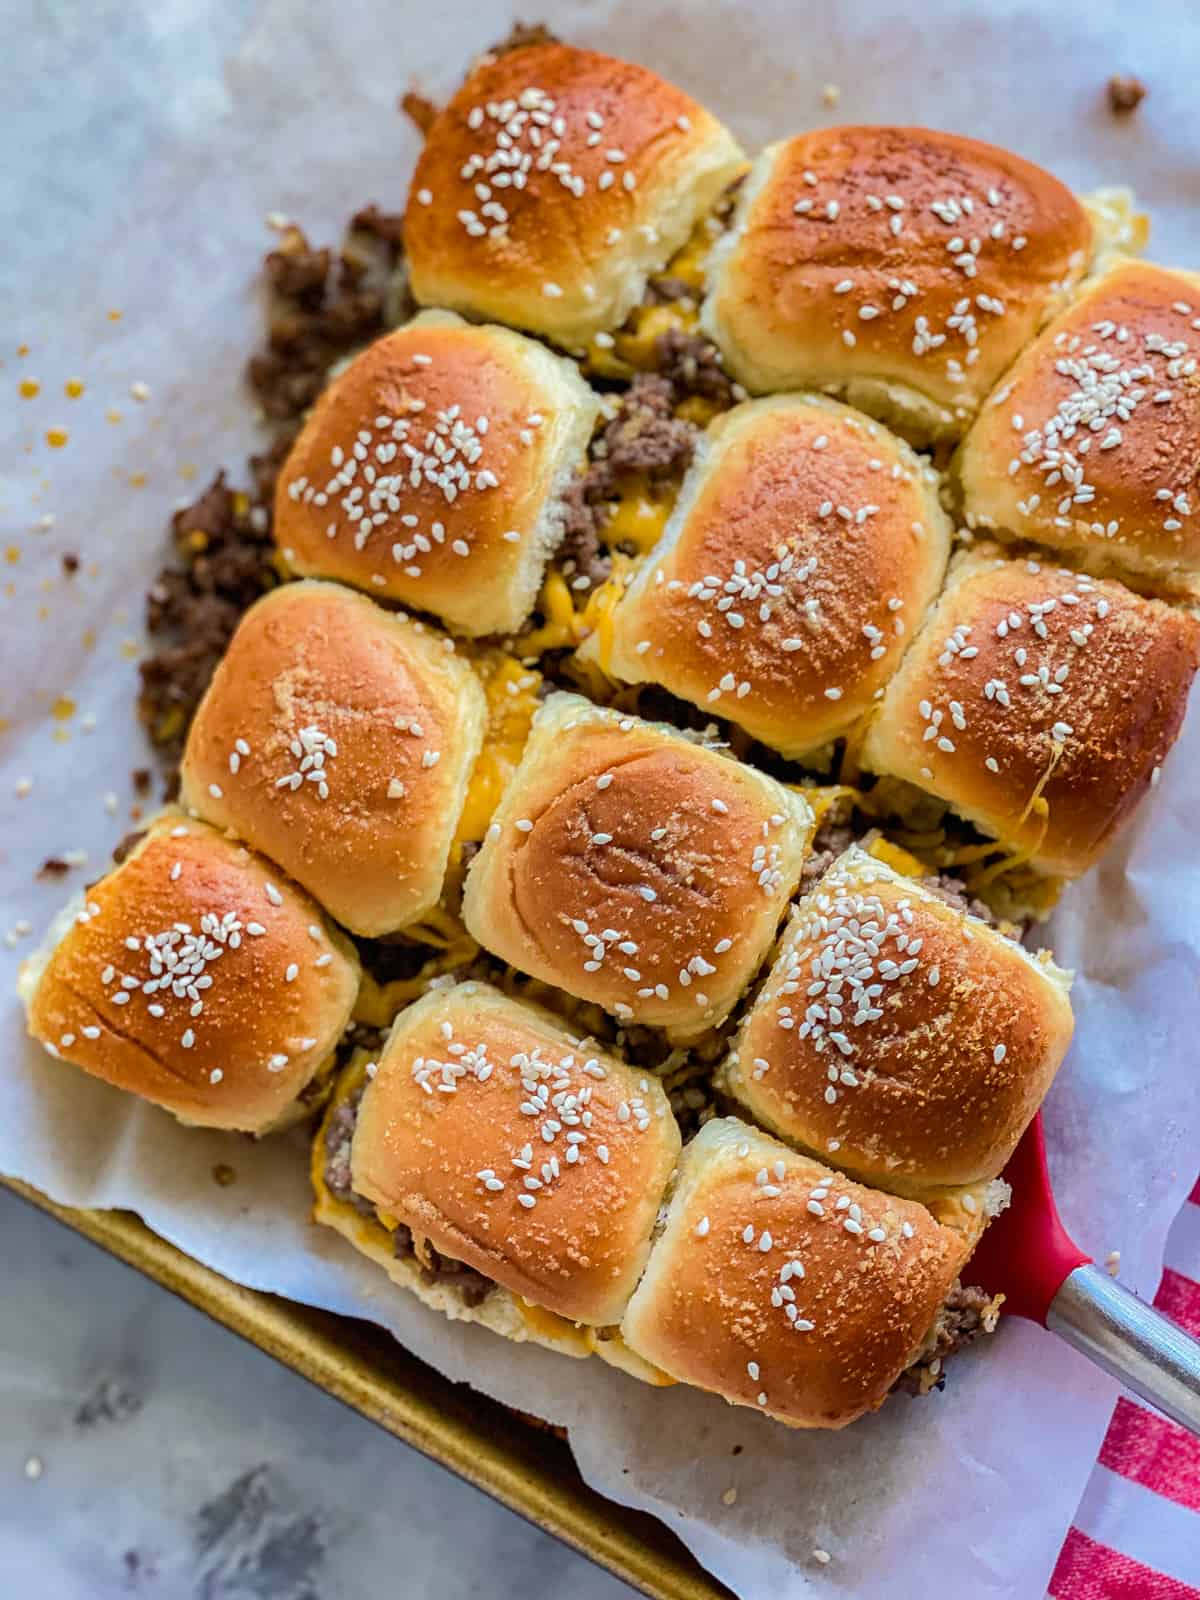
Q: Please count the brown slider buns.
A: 12